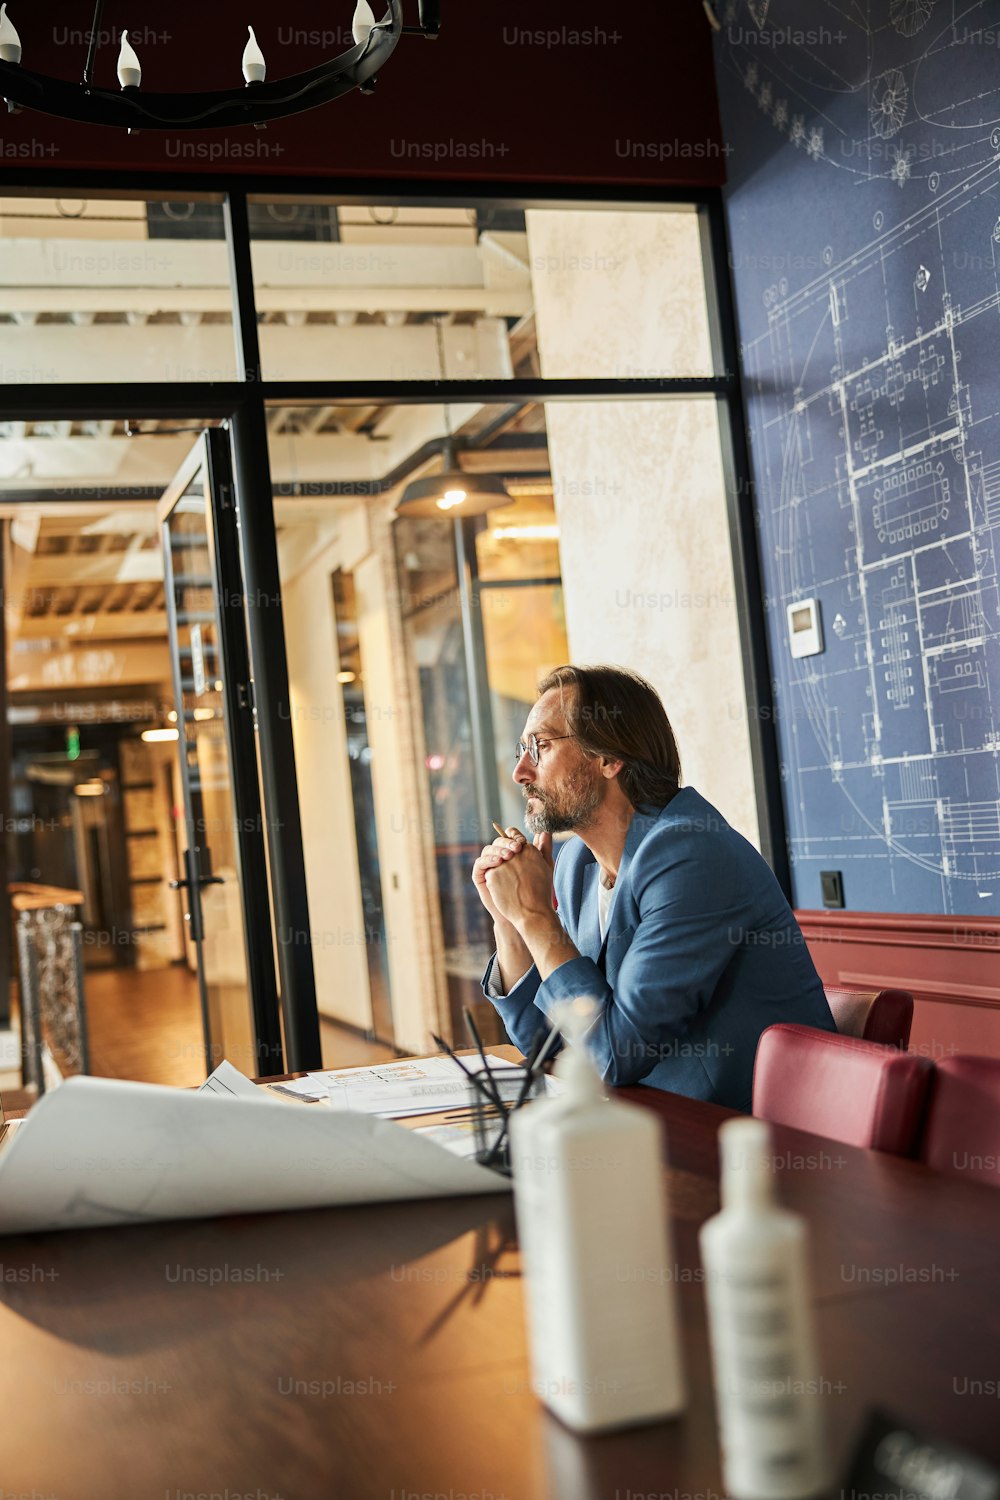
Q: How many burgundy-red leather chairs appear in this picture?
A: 3